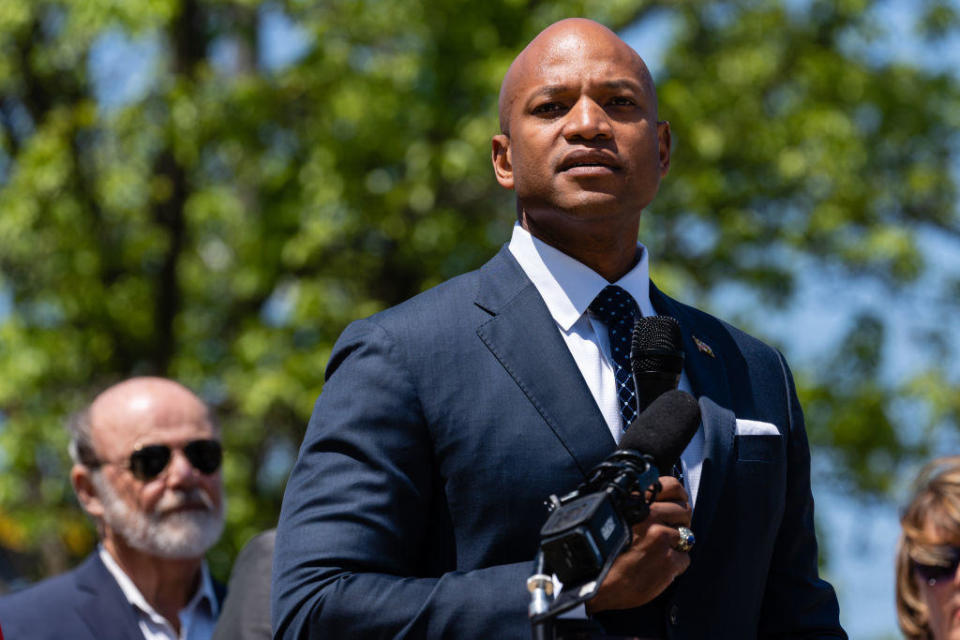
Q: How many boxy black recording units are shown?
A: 1